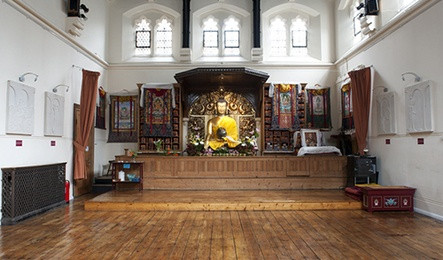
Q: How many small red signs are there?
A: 4